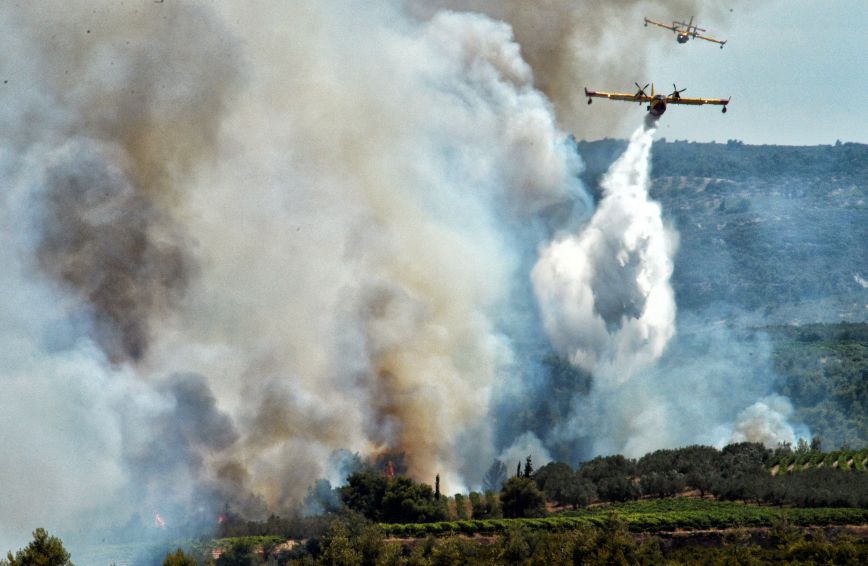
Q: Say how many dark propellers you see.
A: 4